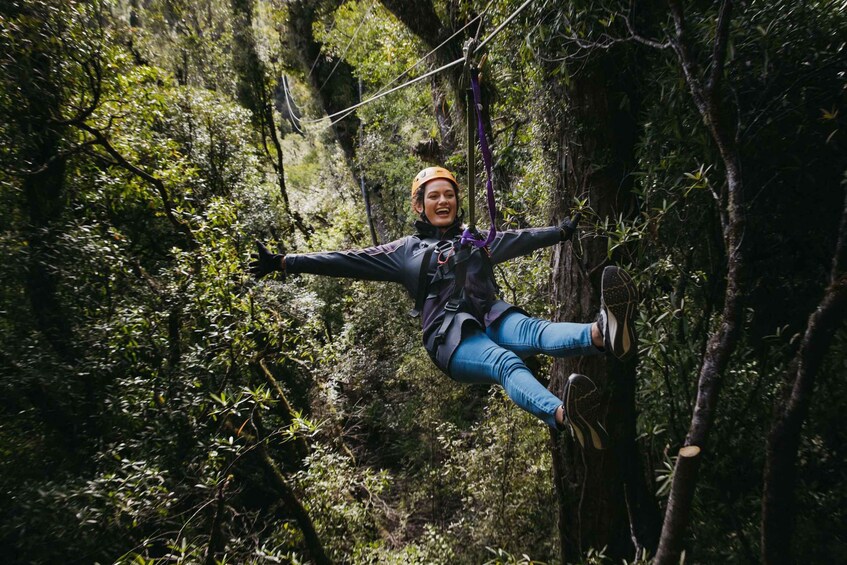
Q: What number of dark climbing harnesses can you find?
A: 1